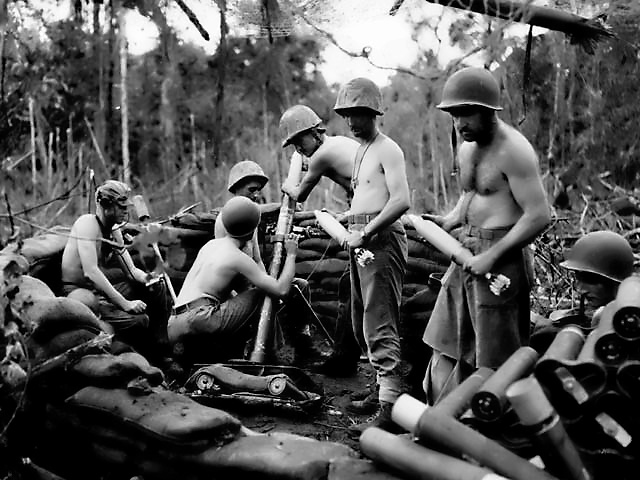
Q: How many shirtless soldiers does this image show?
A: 6